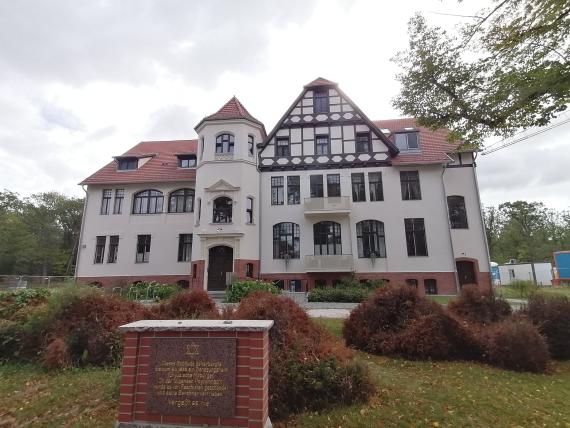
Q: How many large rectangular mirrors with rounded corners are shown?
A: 0